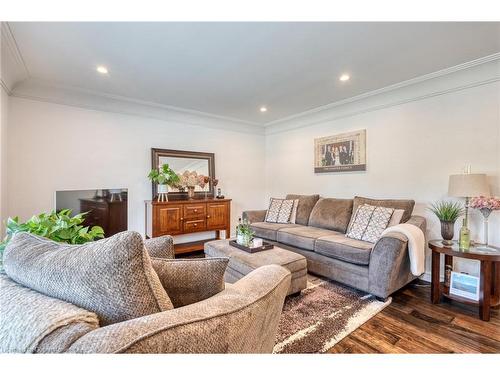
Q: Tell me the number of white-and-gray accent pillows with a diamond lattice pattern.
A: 2